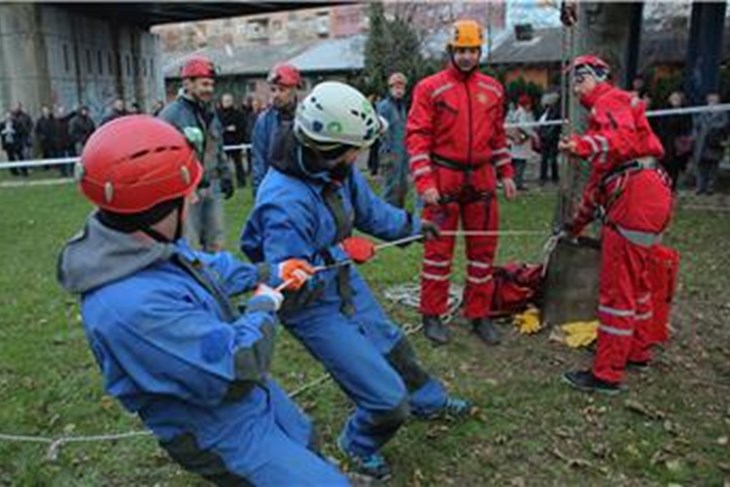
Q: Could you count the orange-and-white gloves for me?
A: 2